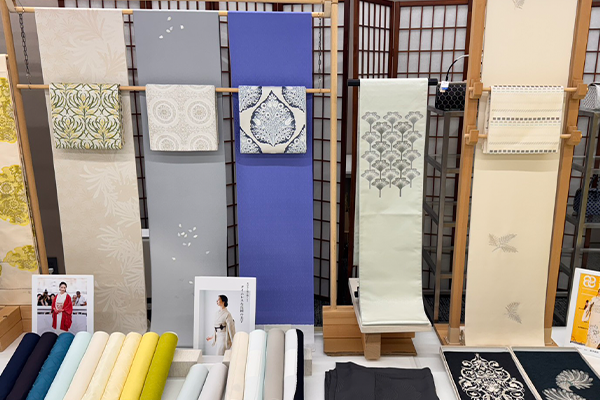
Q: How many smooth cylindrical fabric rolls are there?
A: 15